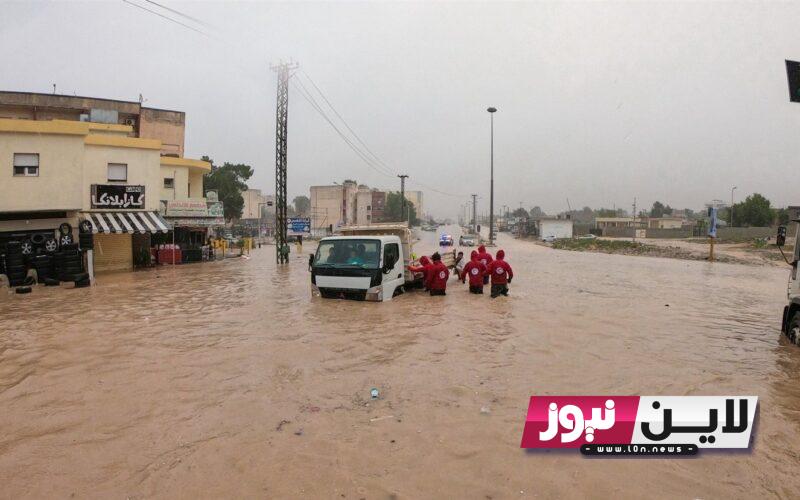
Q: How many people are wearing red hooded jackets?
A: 5